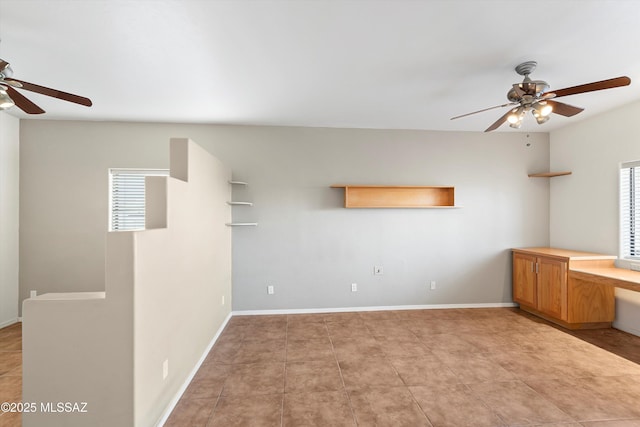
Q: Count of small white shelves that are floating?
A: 3